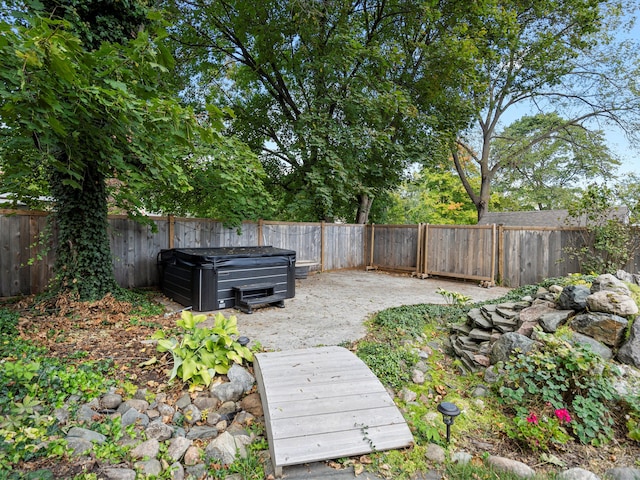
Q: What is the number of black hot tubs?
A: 1